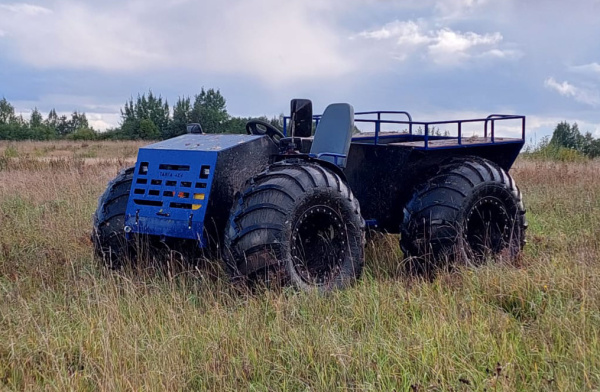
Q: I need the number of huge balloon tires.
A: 3